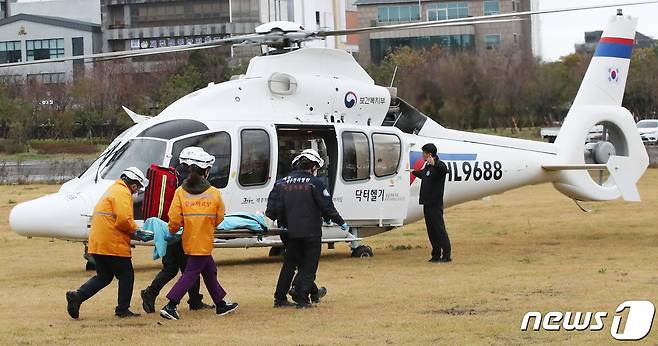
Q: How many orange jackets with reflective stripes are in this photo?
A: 2